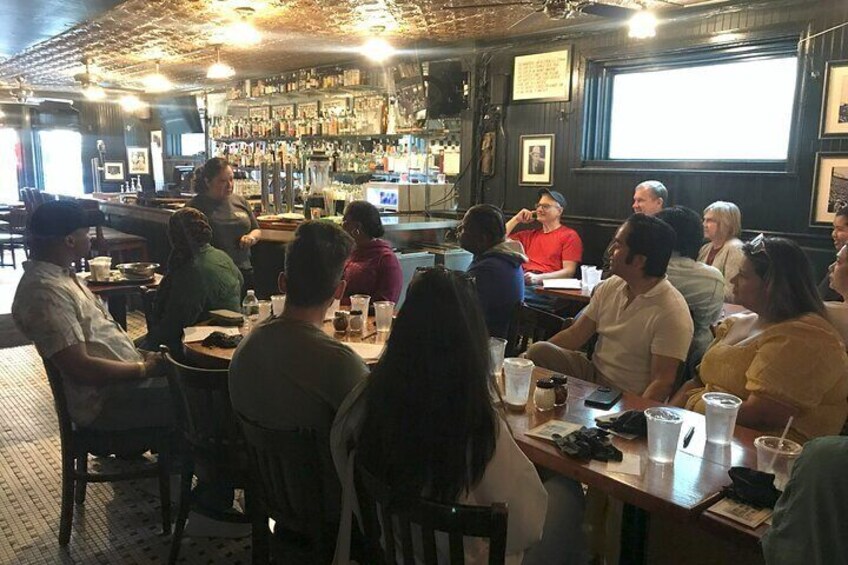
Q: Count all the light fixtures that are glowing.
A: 7